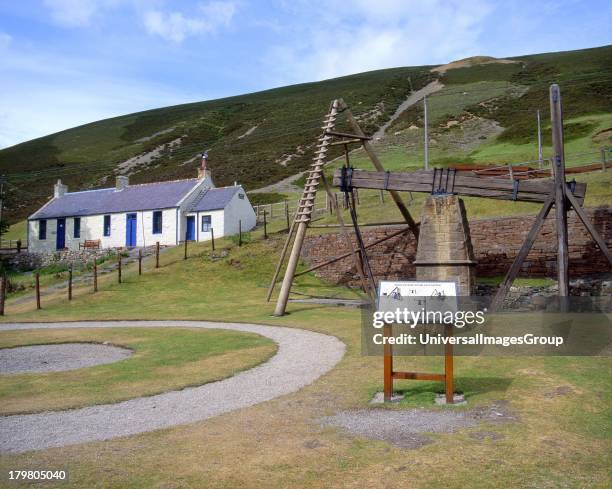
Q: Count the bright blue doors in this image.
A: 3